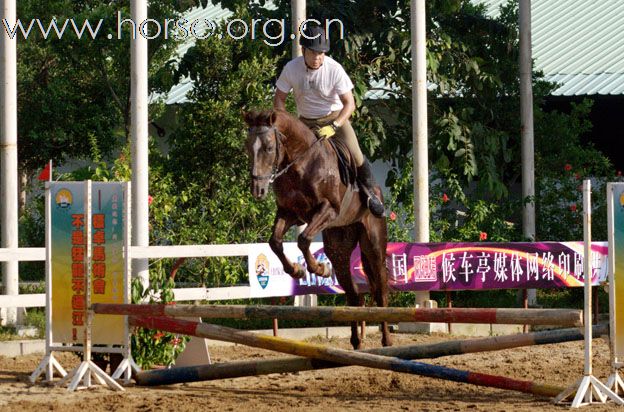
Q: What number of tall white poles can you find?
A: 5